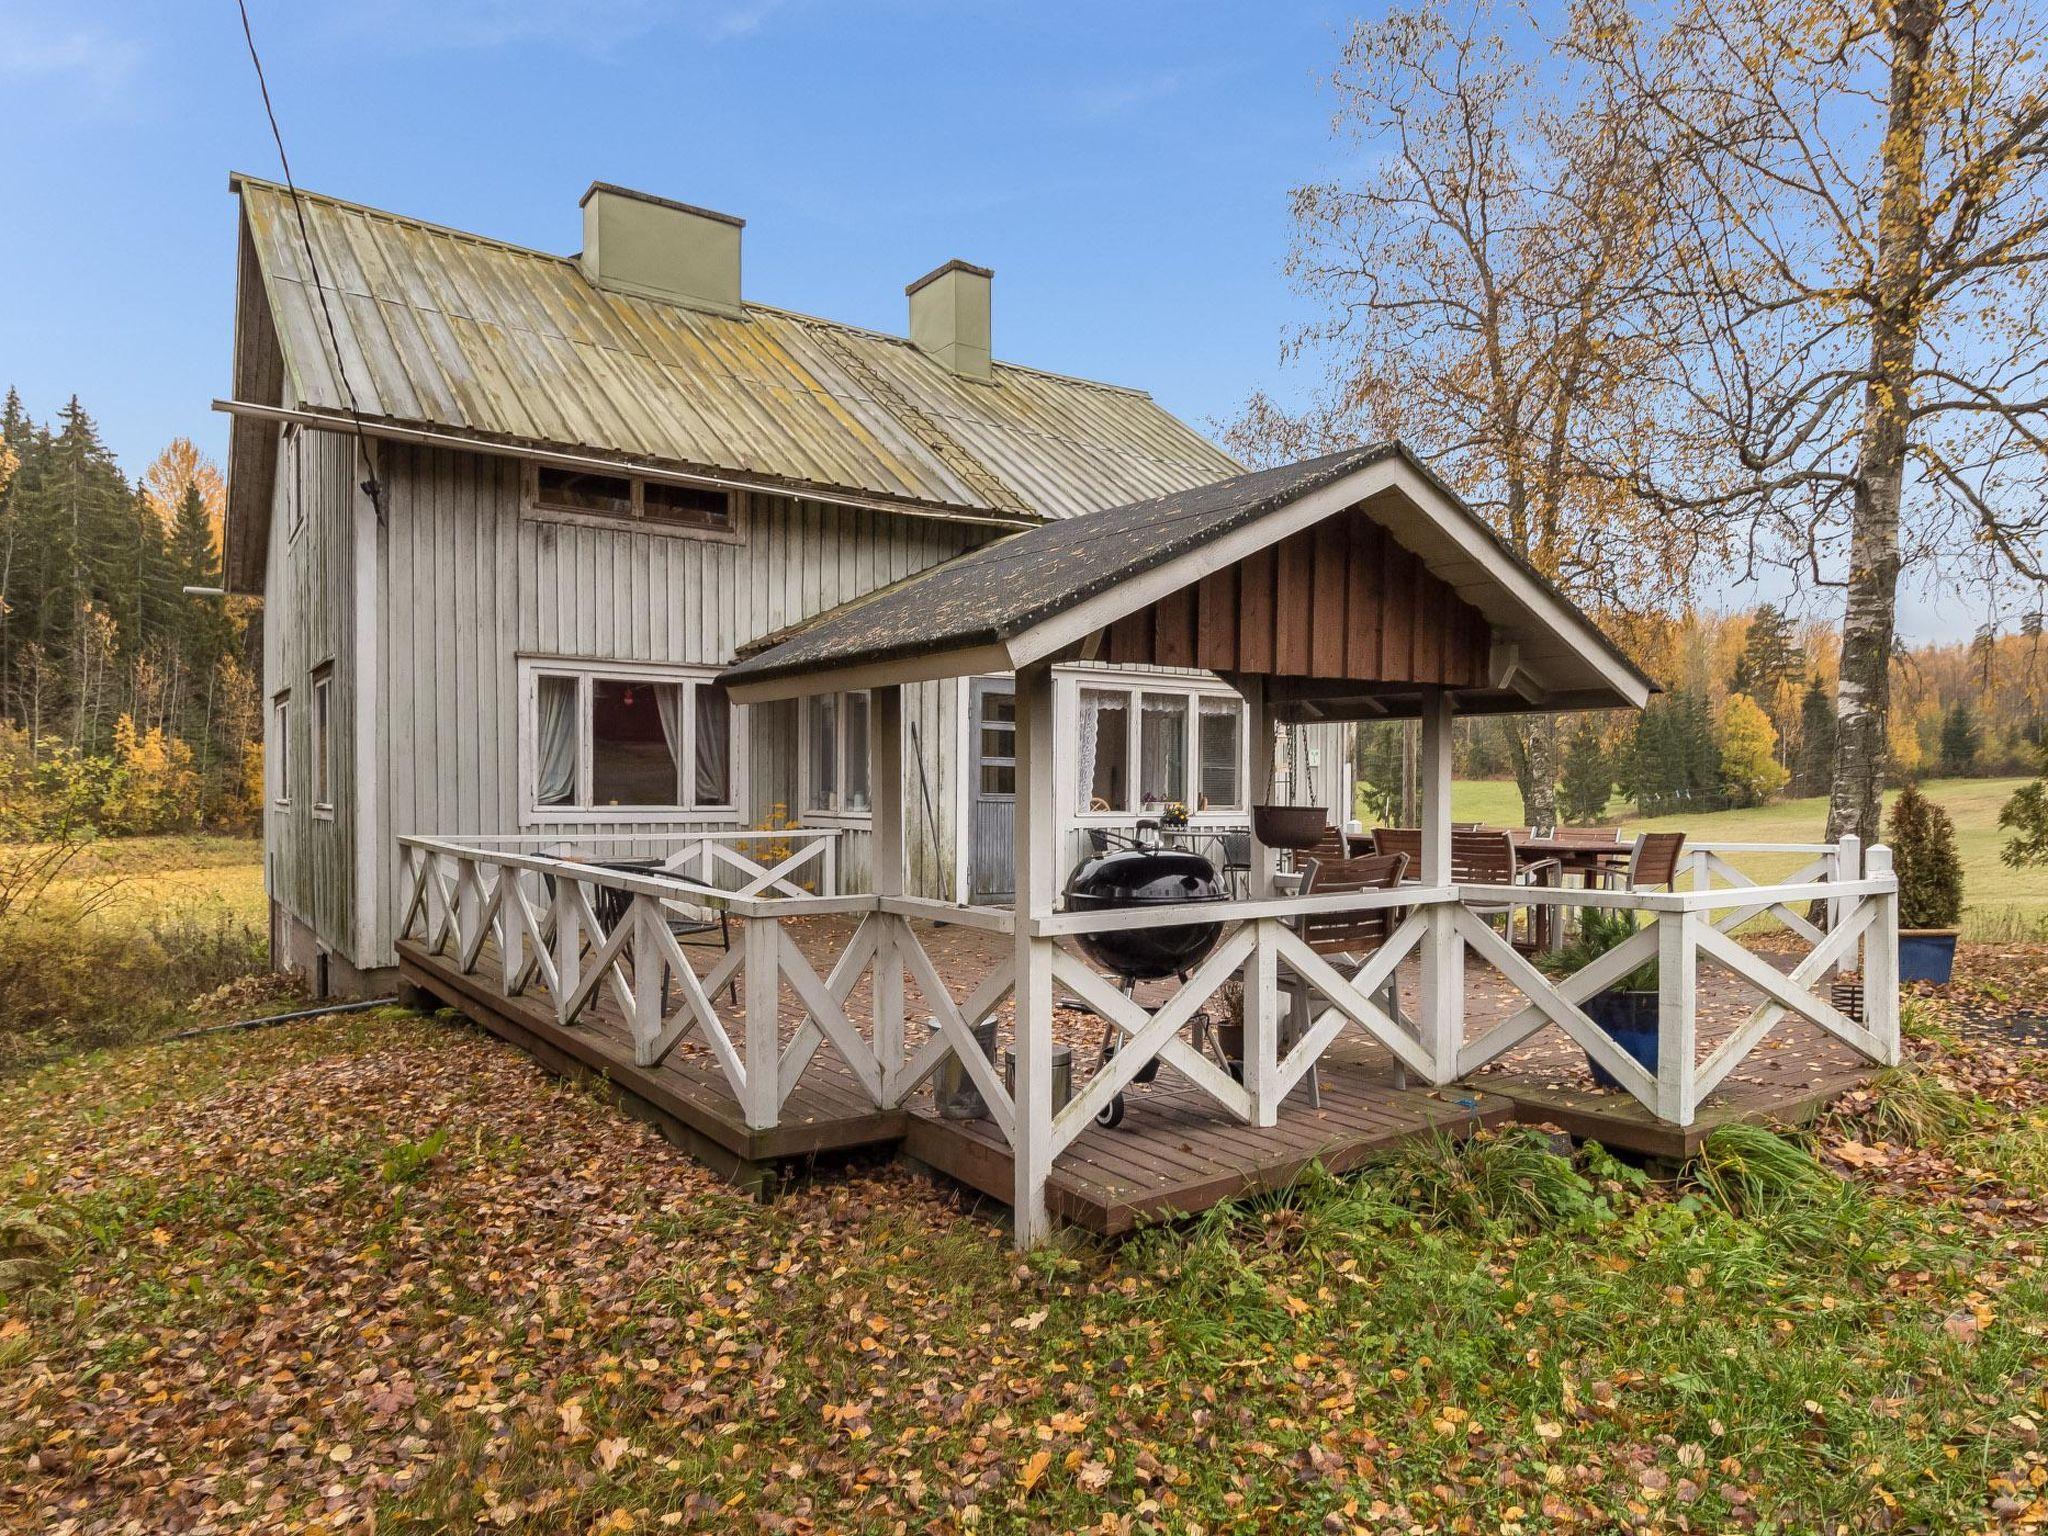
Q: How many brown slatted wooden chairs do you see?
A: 8